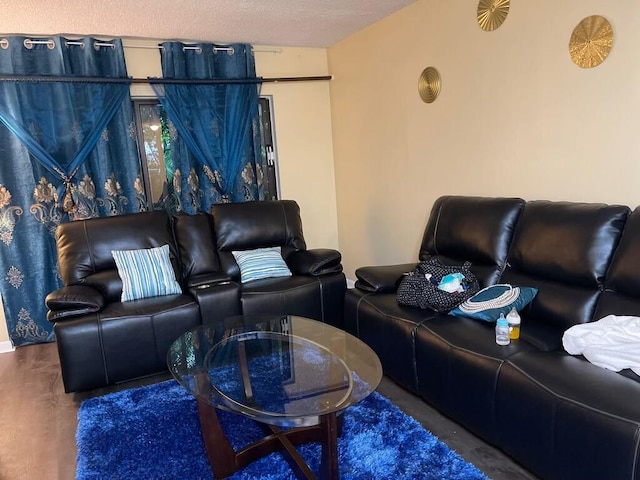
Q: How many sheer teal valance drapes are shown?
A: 2